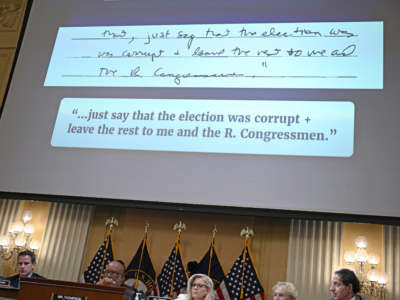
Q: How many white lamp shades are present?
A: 12